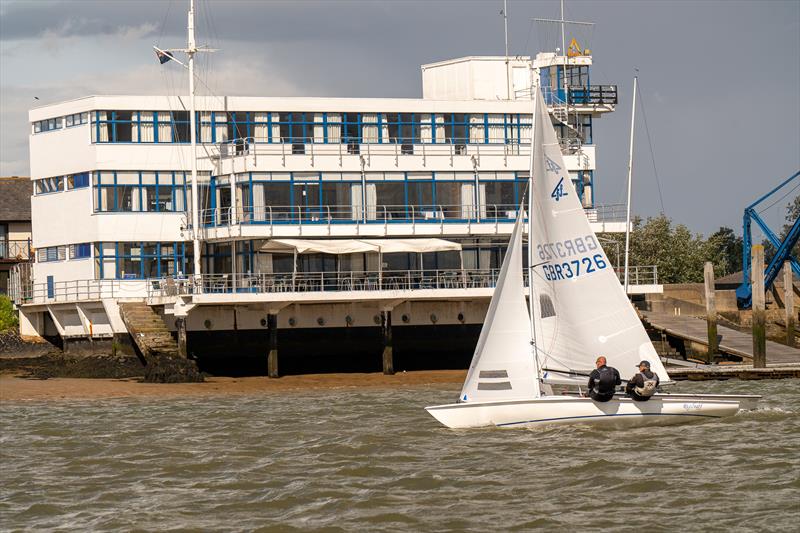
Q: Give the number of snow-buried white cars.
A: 0